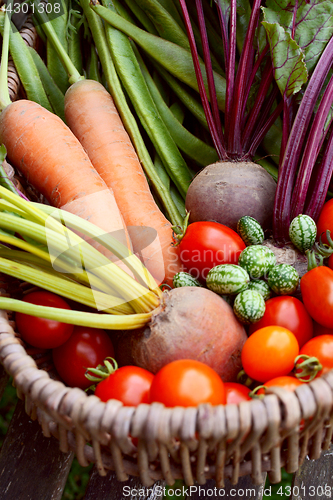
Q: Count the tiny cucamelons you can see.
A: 8